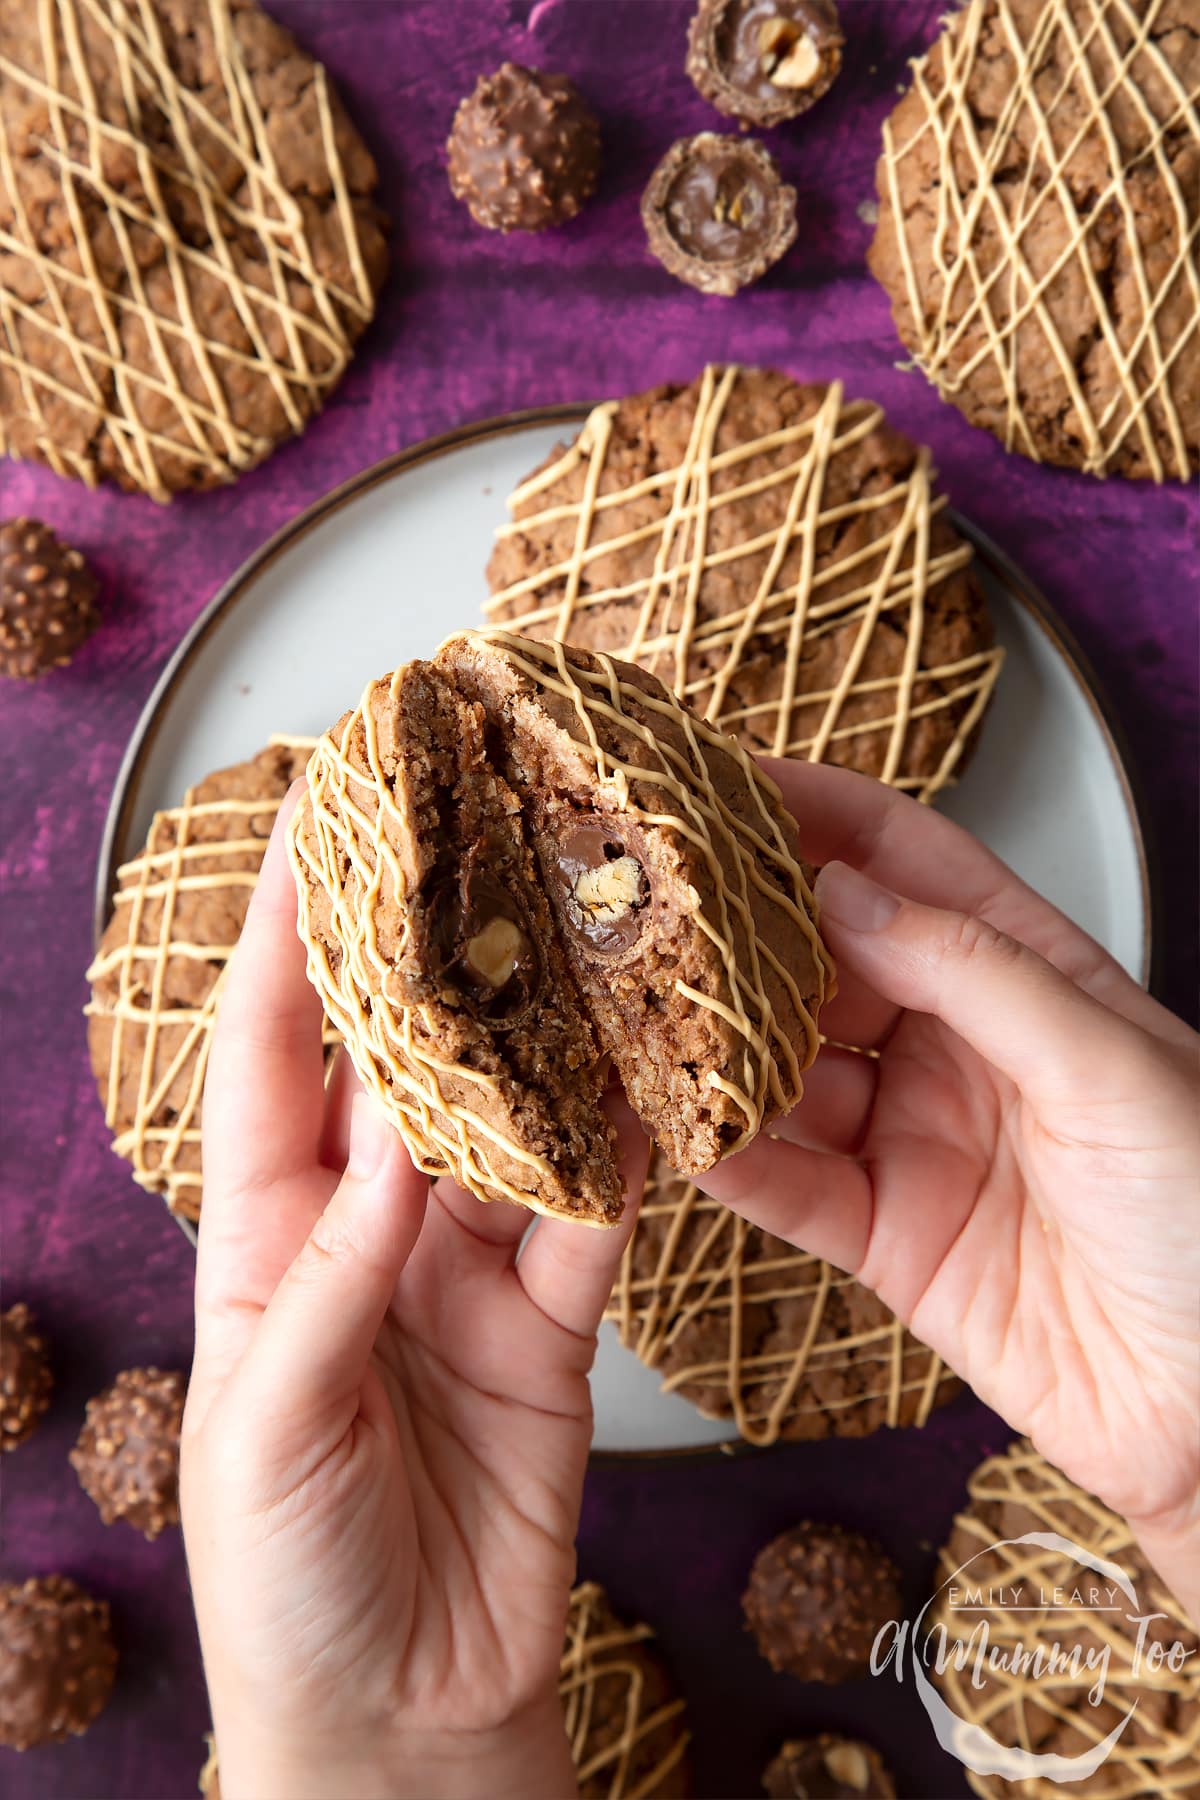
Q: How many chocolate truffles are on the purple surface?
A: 9